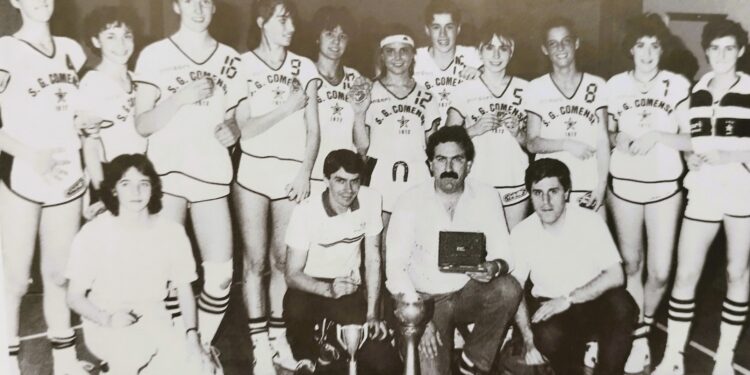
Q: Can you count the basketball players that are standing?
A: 11